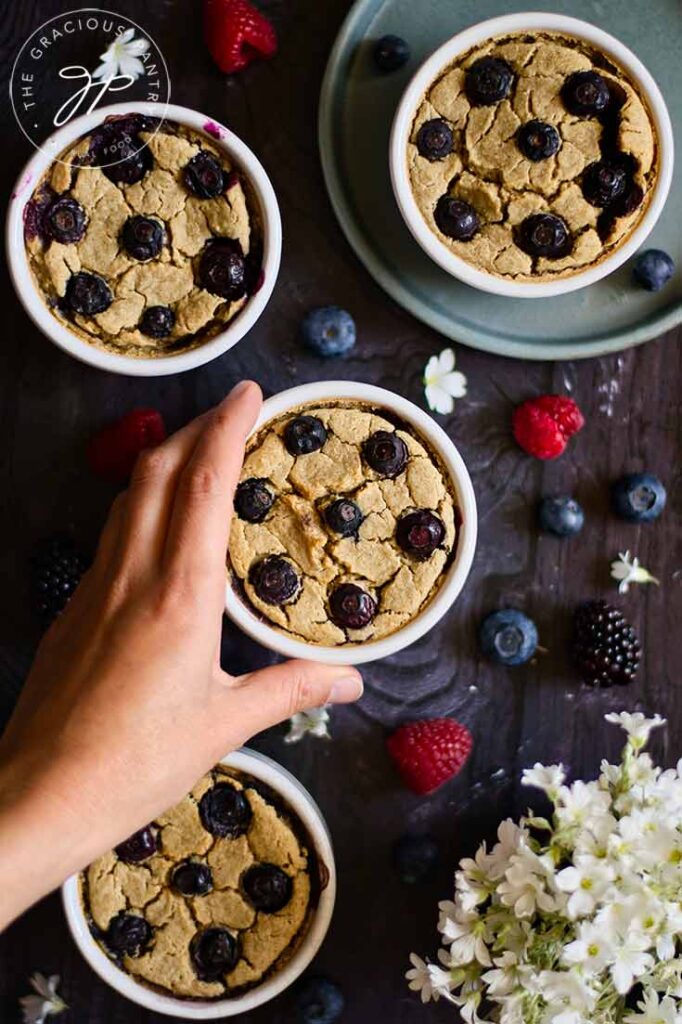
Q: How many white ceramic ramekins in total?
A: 4